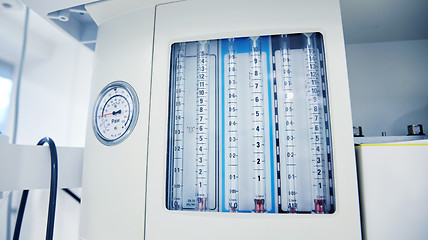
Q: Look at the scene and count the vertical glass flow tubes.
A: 6